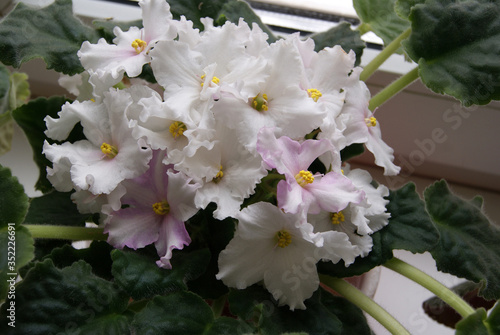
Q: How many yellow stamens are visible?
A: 12